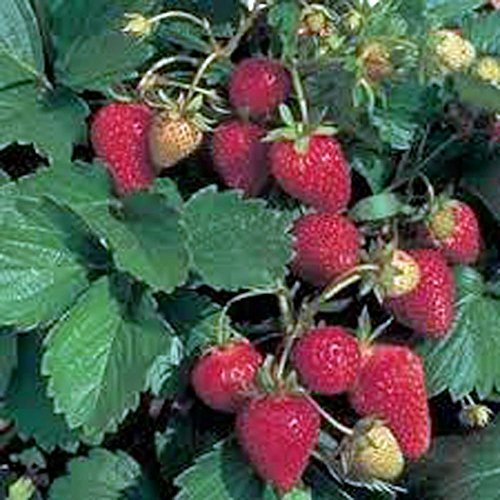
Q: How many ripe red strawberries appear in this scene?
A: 11